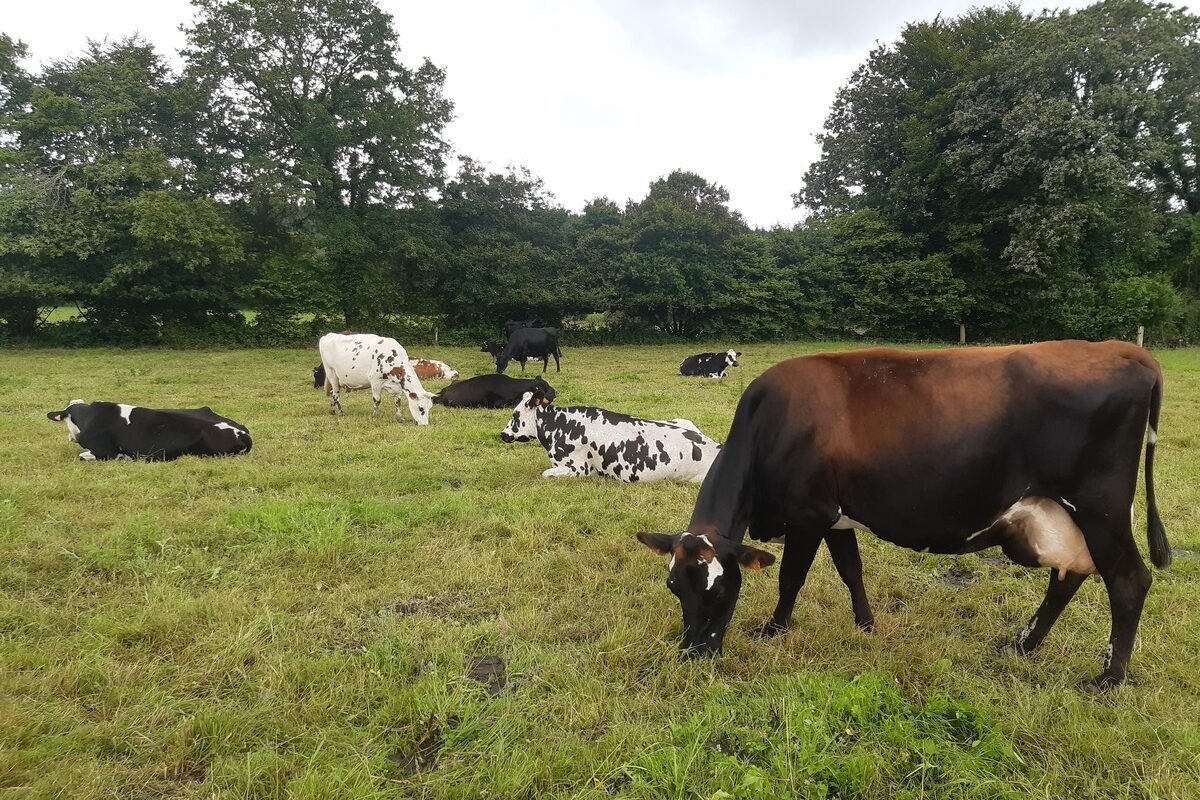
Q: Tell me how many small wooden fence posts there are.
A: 3